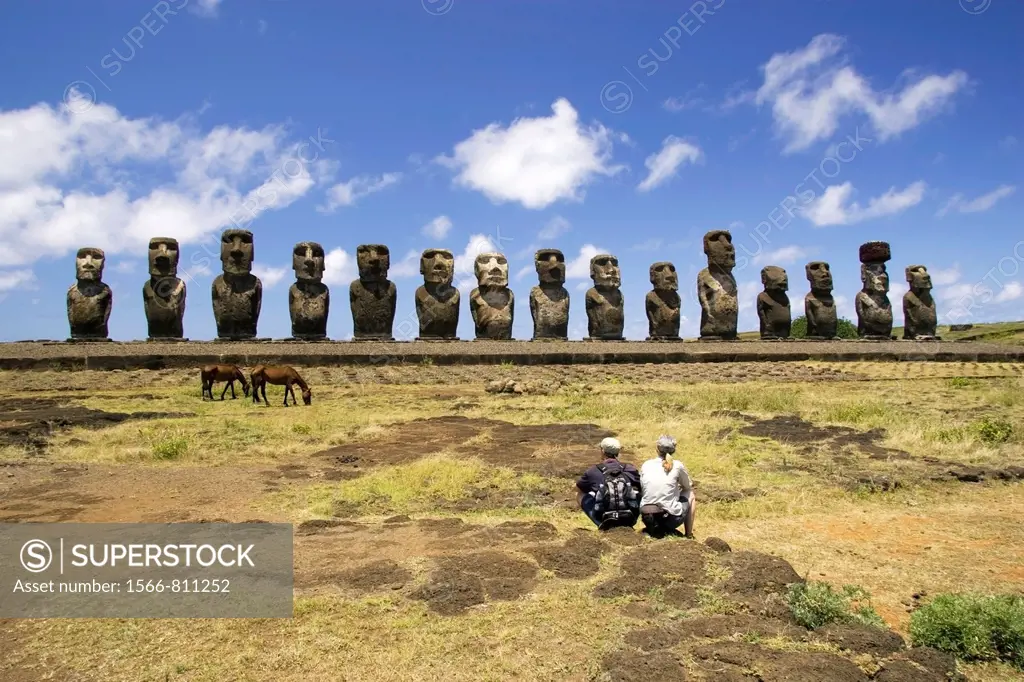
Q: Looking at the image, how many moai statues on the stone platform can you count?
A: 15